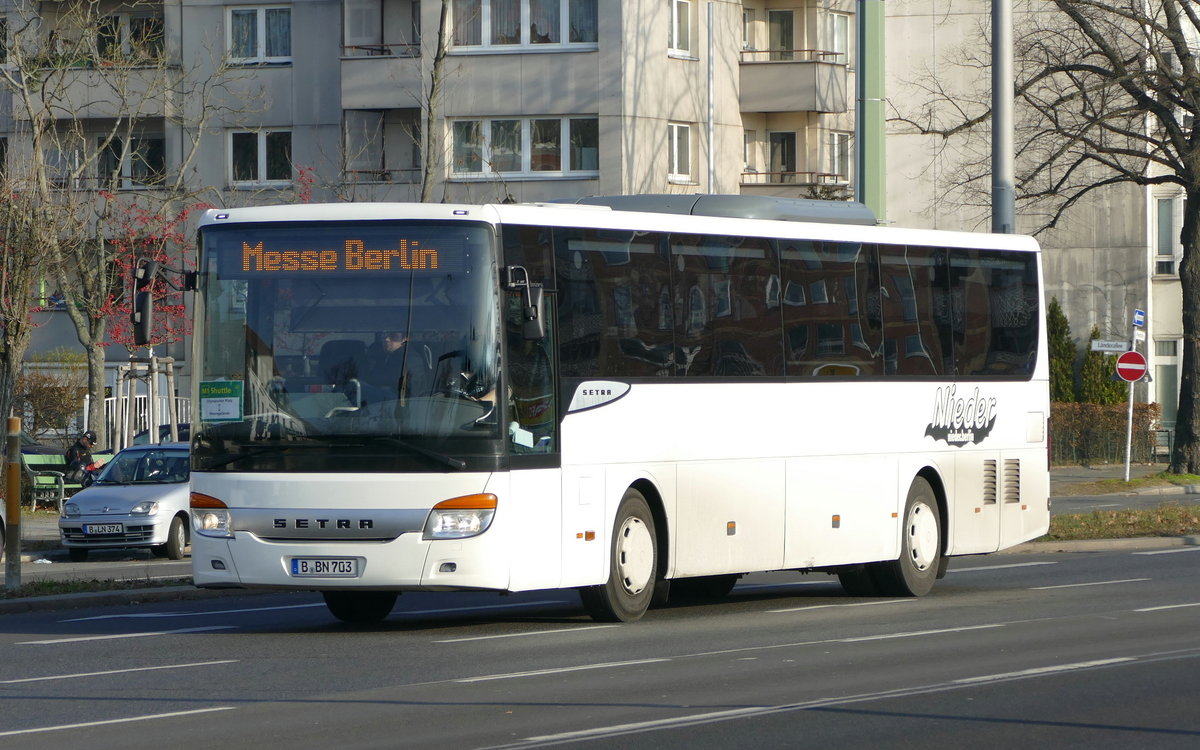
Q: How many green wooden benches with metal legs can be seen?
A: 1